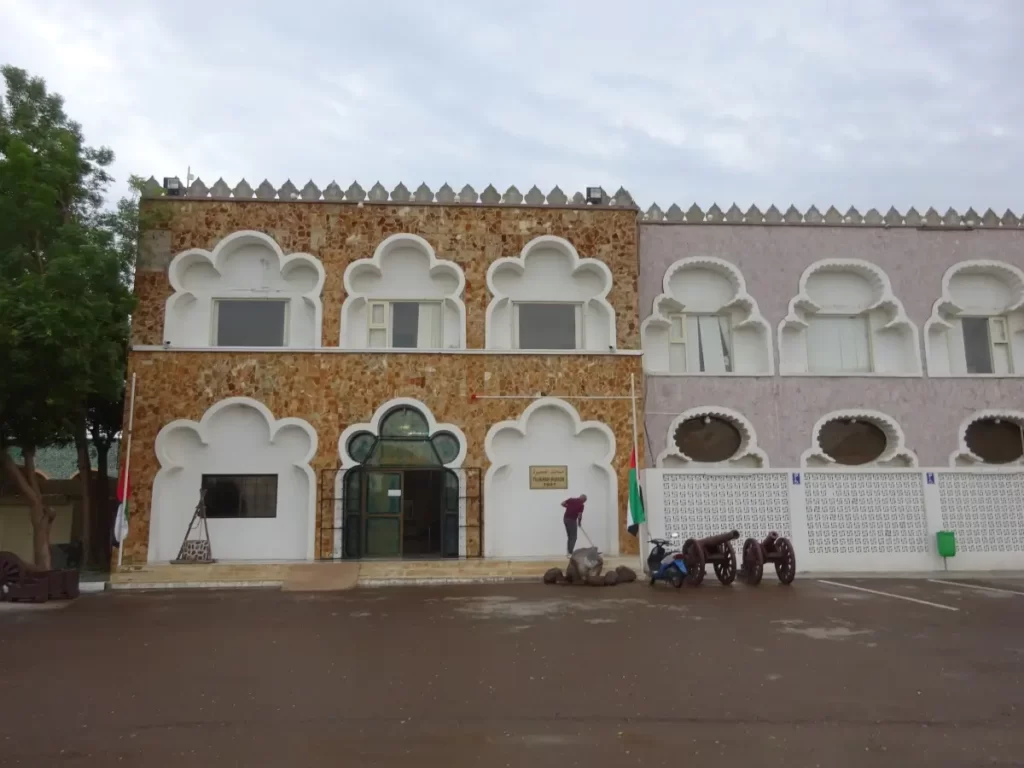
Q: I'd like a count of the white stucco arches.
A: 12